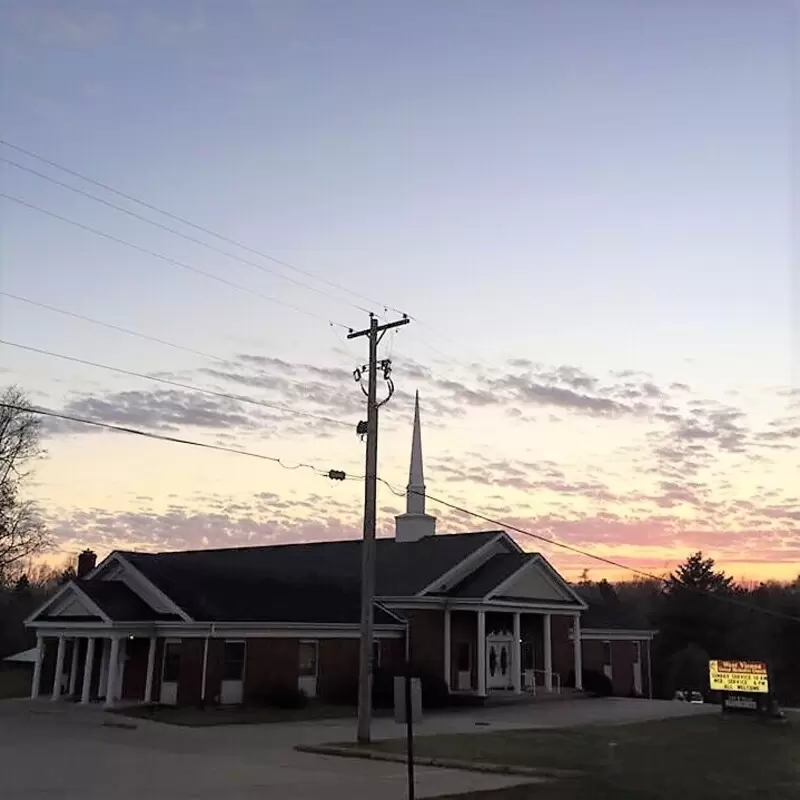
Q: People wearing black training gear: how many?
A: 0